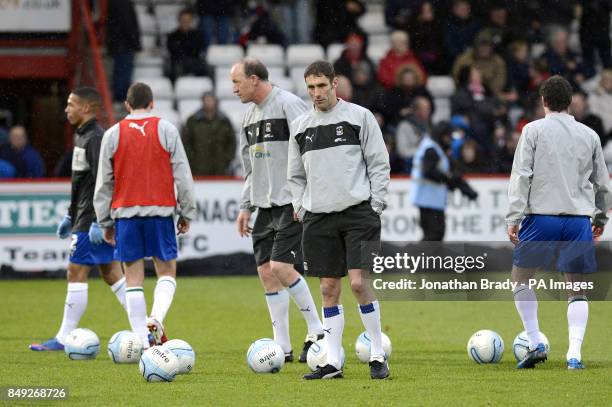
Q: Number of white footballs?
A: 9